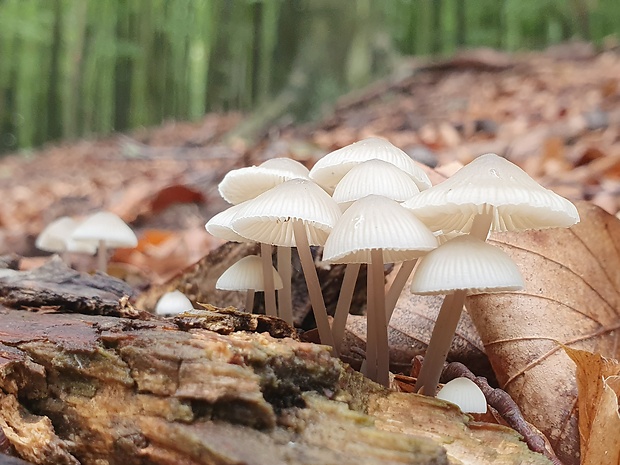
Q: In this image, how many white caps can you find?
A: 13